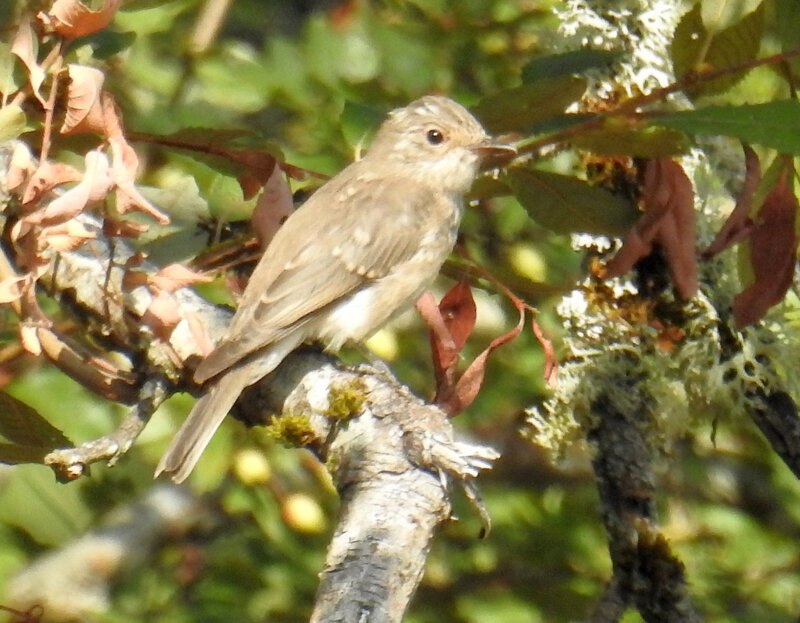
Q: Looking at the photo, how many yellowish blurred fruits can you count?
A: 4